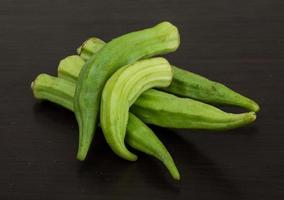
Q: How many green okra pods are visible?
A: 5